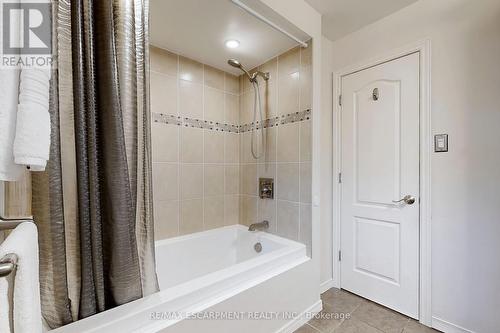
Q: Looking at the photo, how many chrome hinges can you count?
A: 3